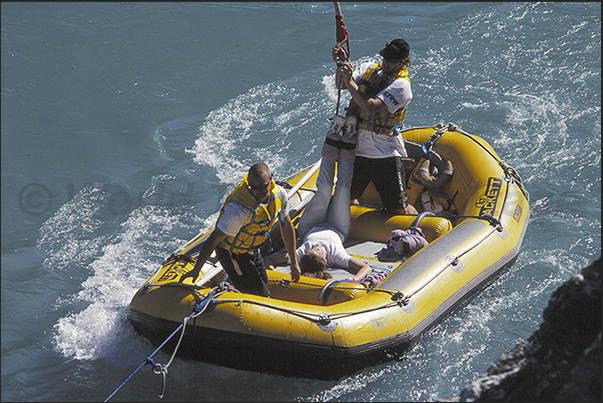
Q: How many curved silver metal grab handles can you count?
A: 2